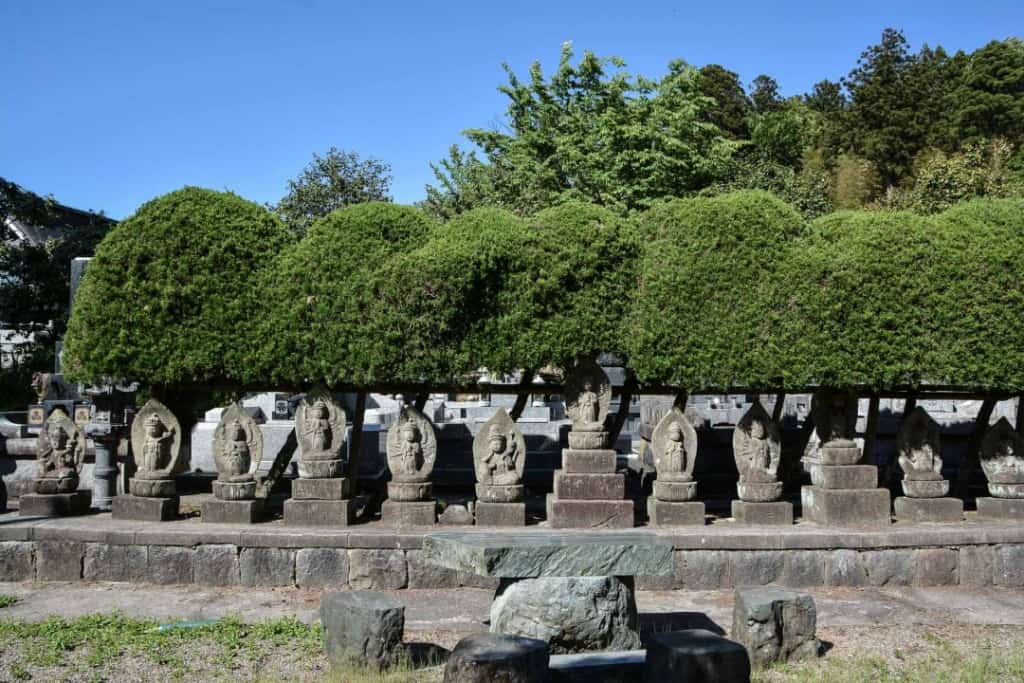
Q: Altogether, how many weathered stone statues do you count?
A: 12